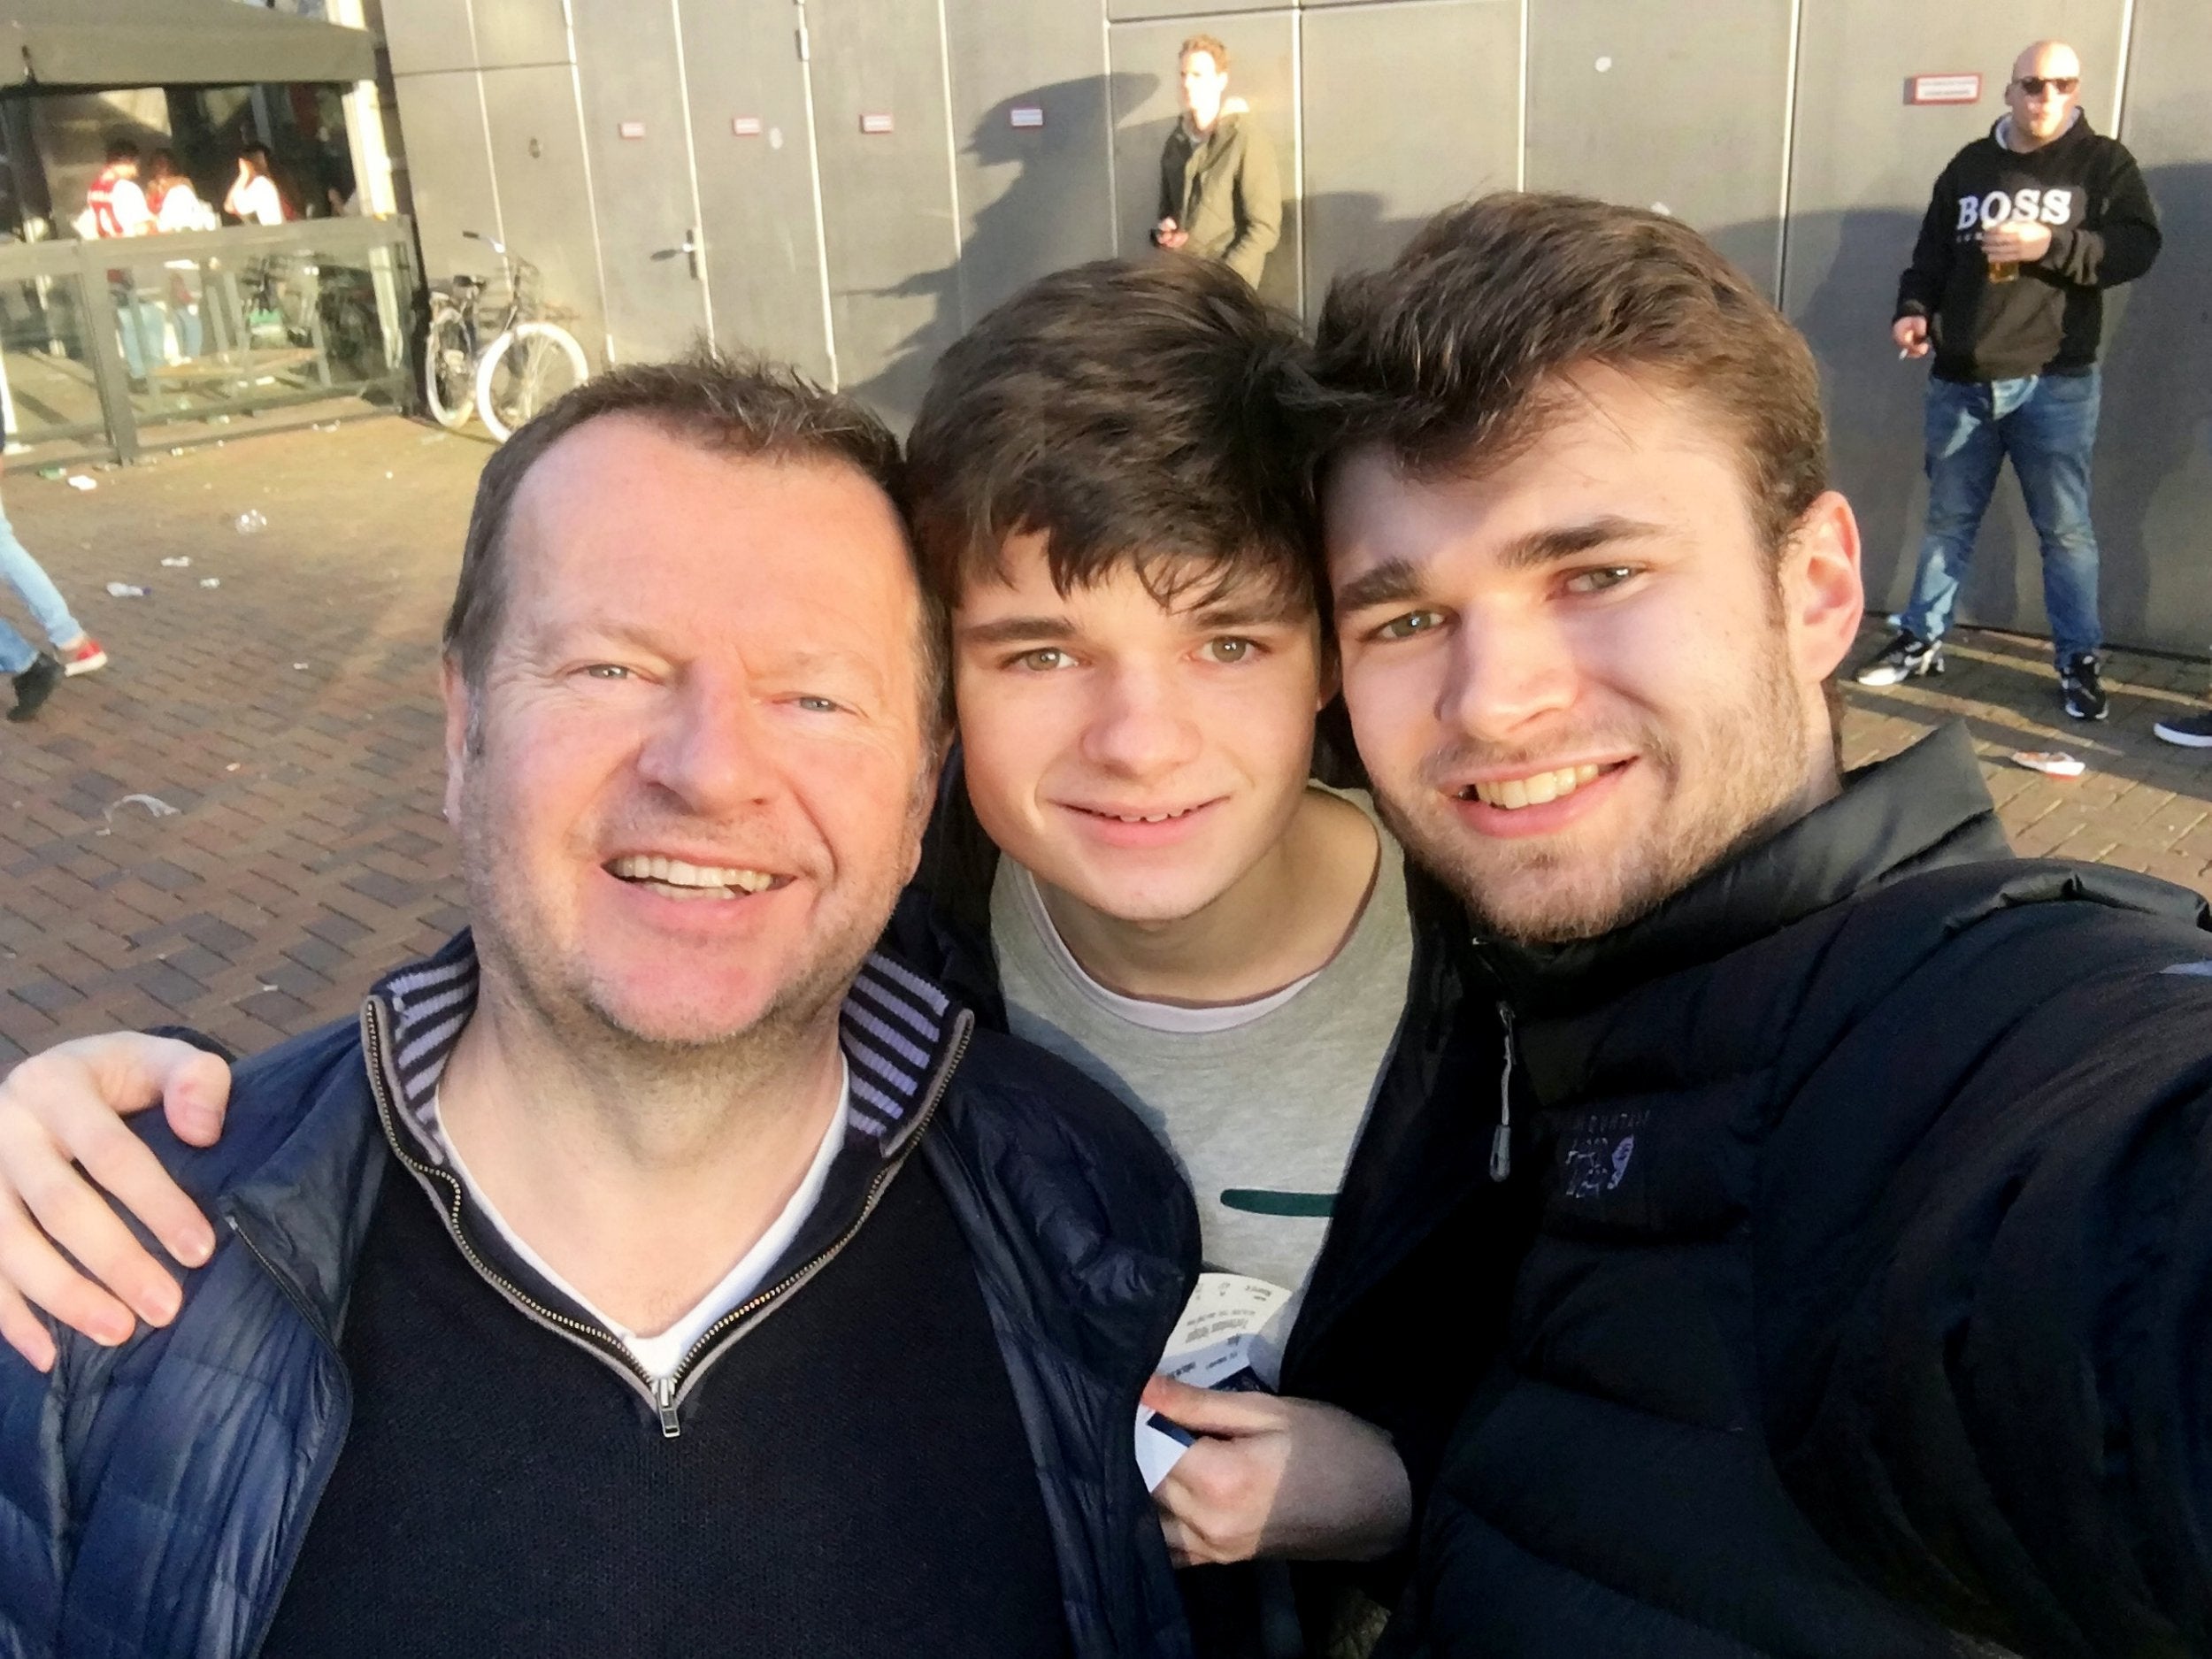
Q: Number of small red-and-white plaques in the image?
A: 5